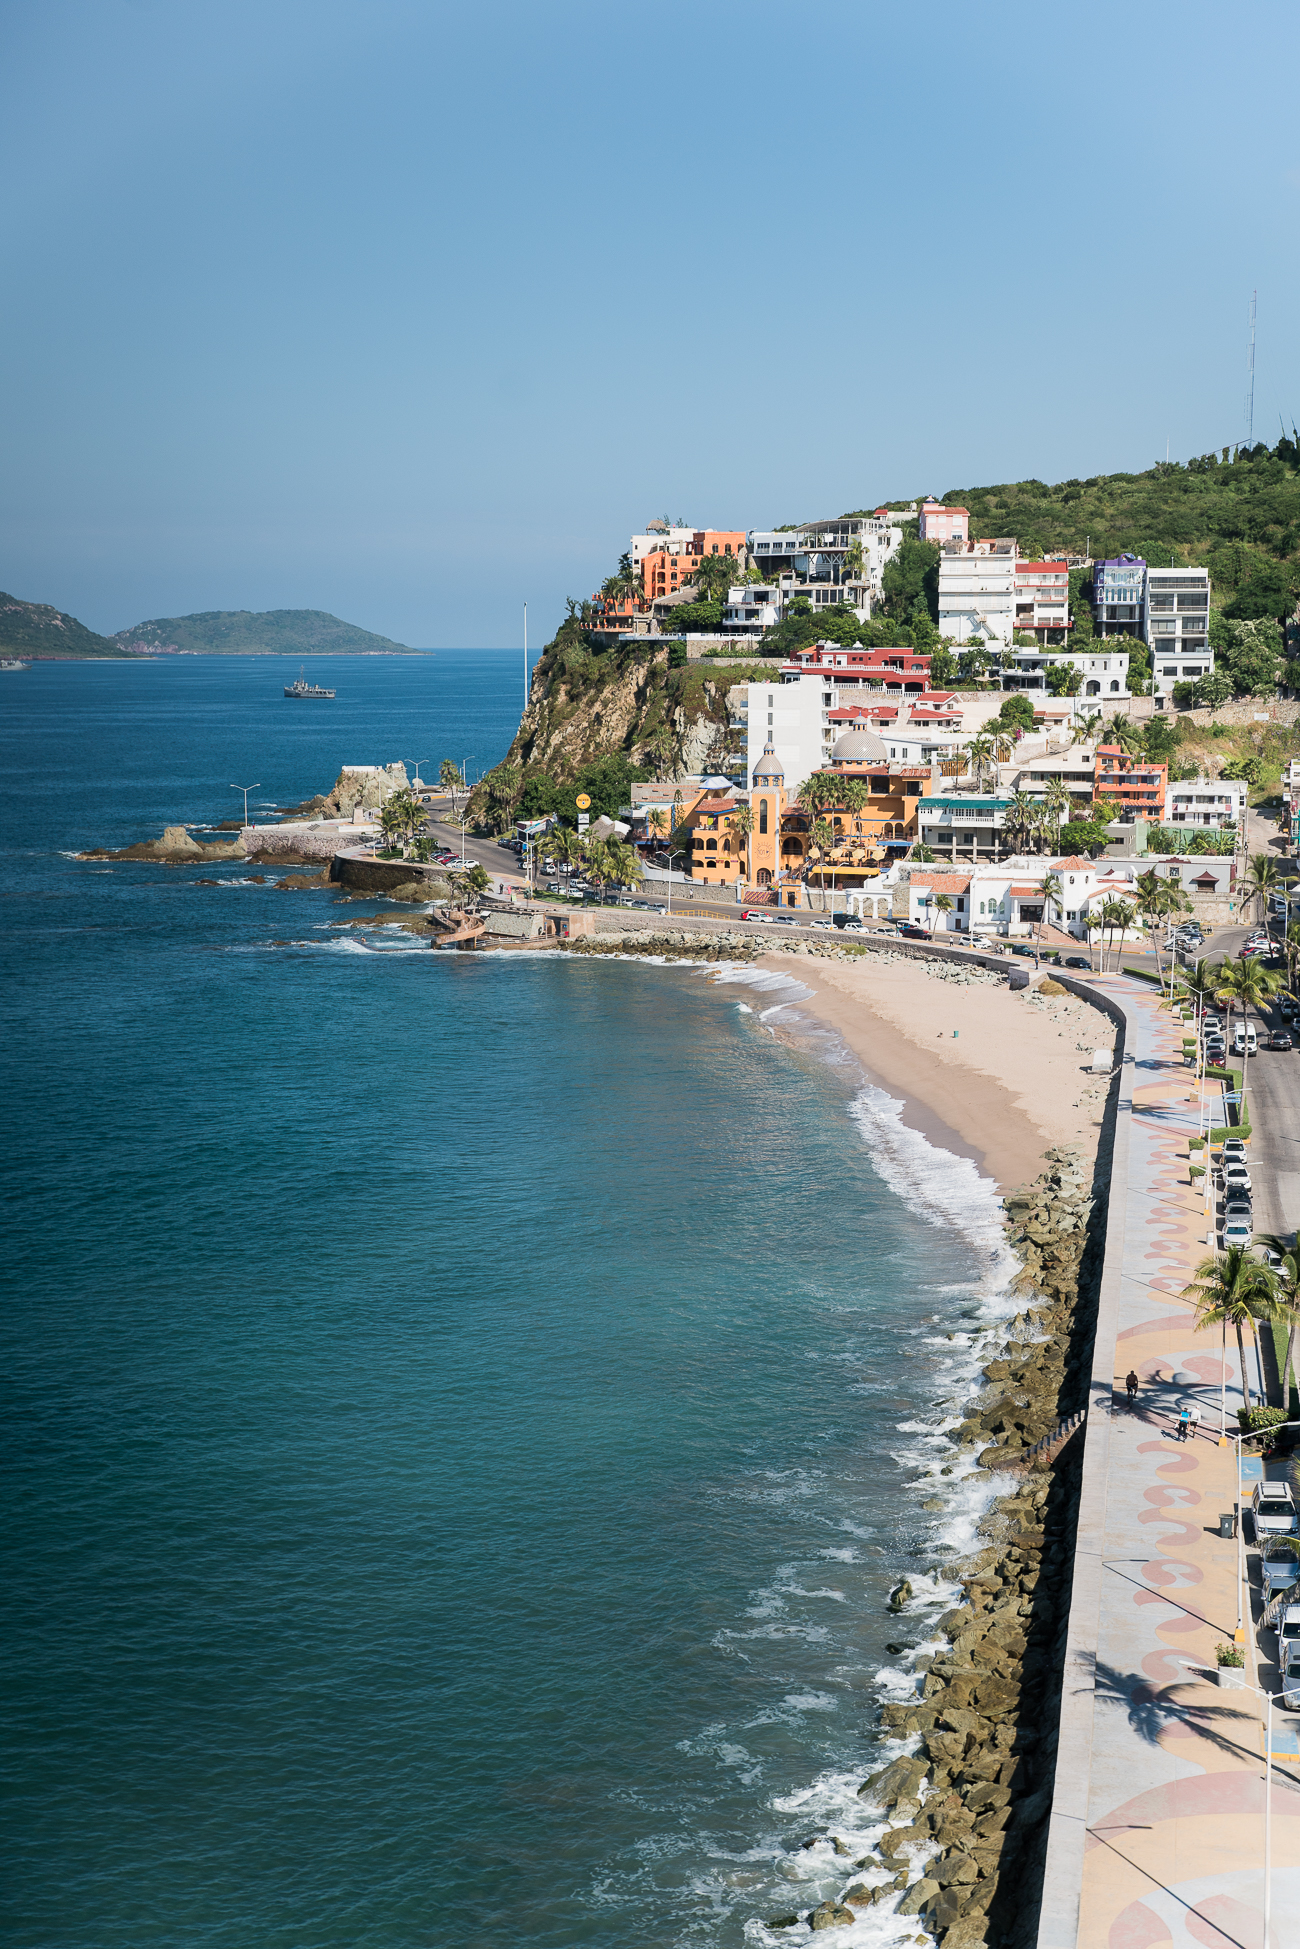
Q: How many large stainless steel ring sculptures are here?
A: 0